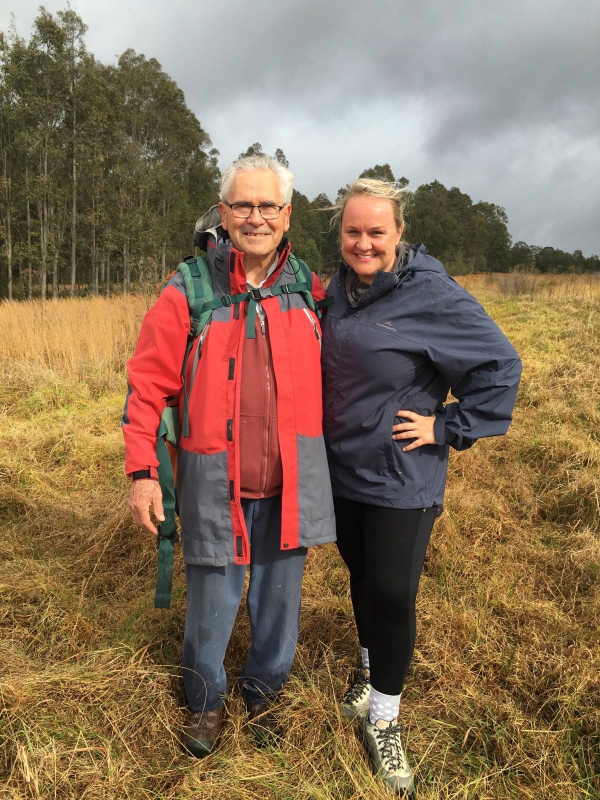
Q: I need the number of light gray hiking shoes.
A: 2